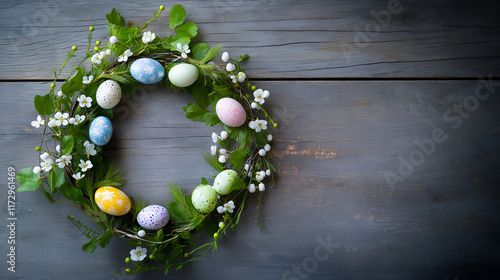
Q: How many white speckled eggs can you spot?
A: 1